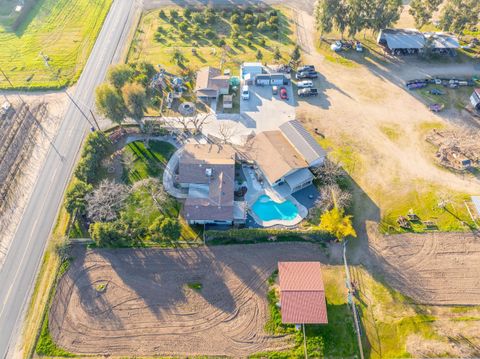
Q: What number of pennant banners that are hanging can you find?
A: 0